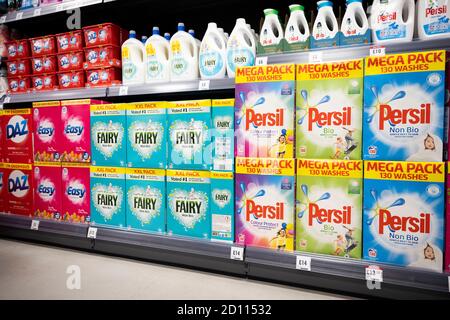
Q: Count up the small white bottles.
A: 4